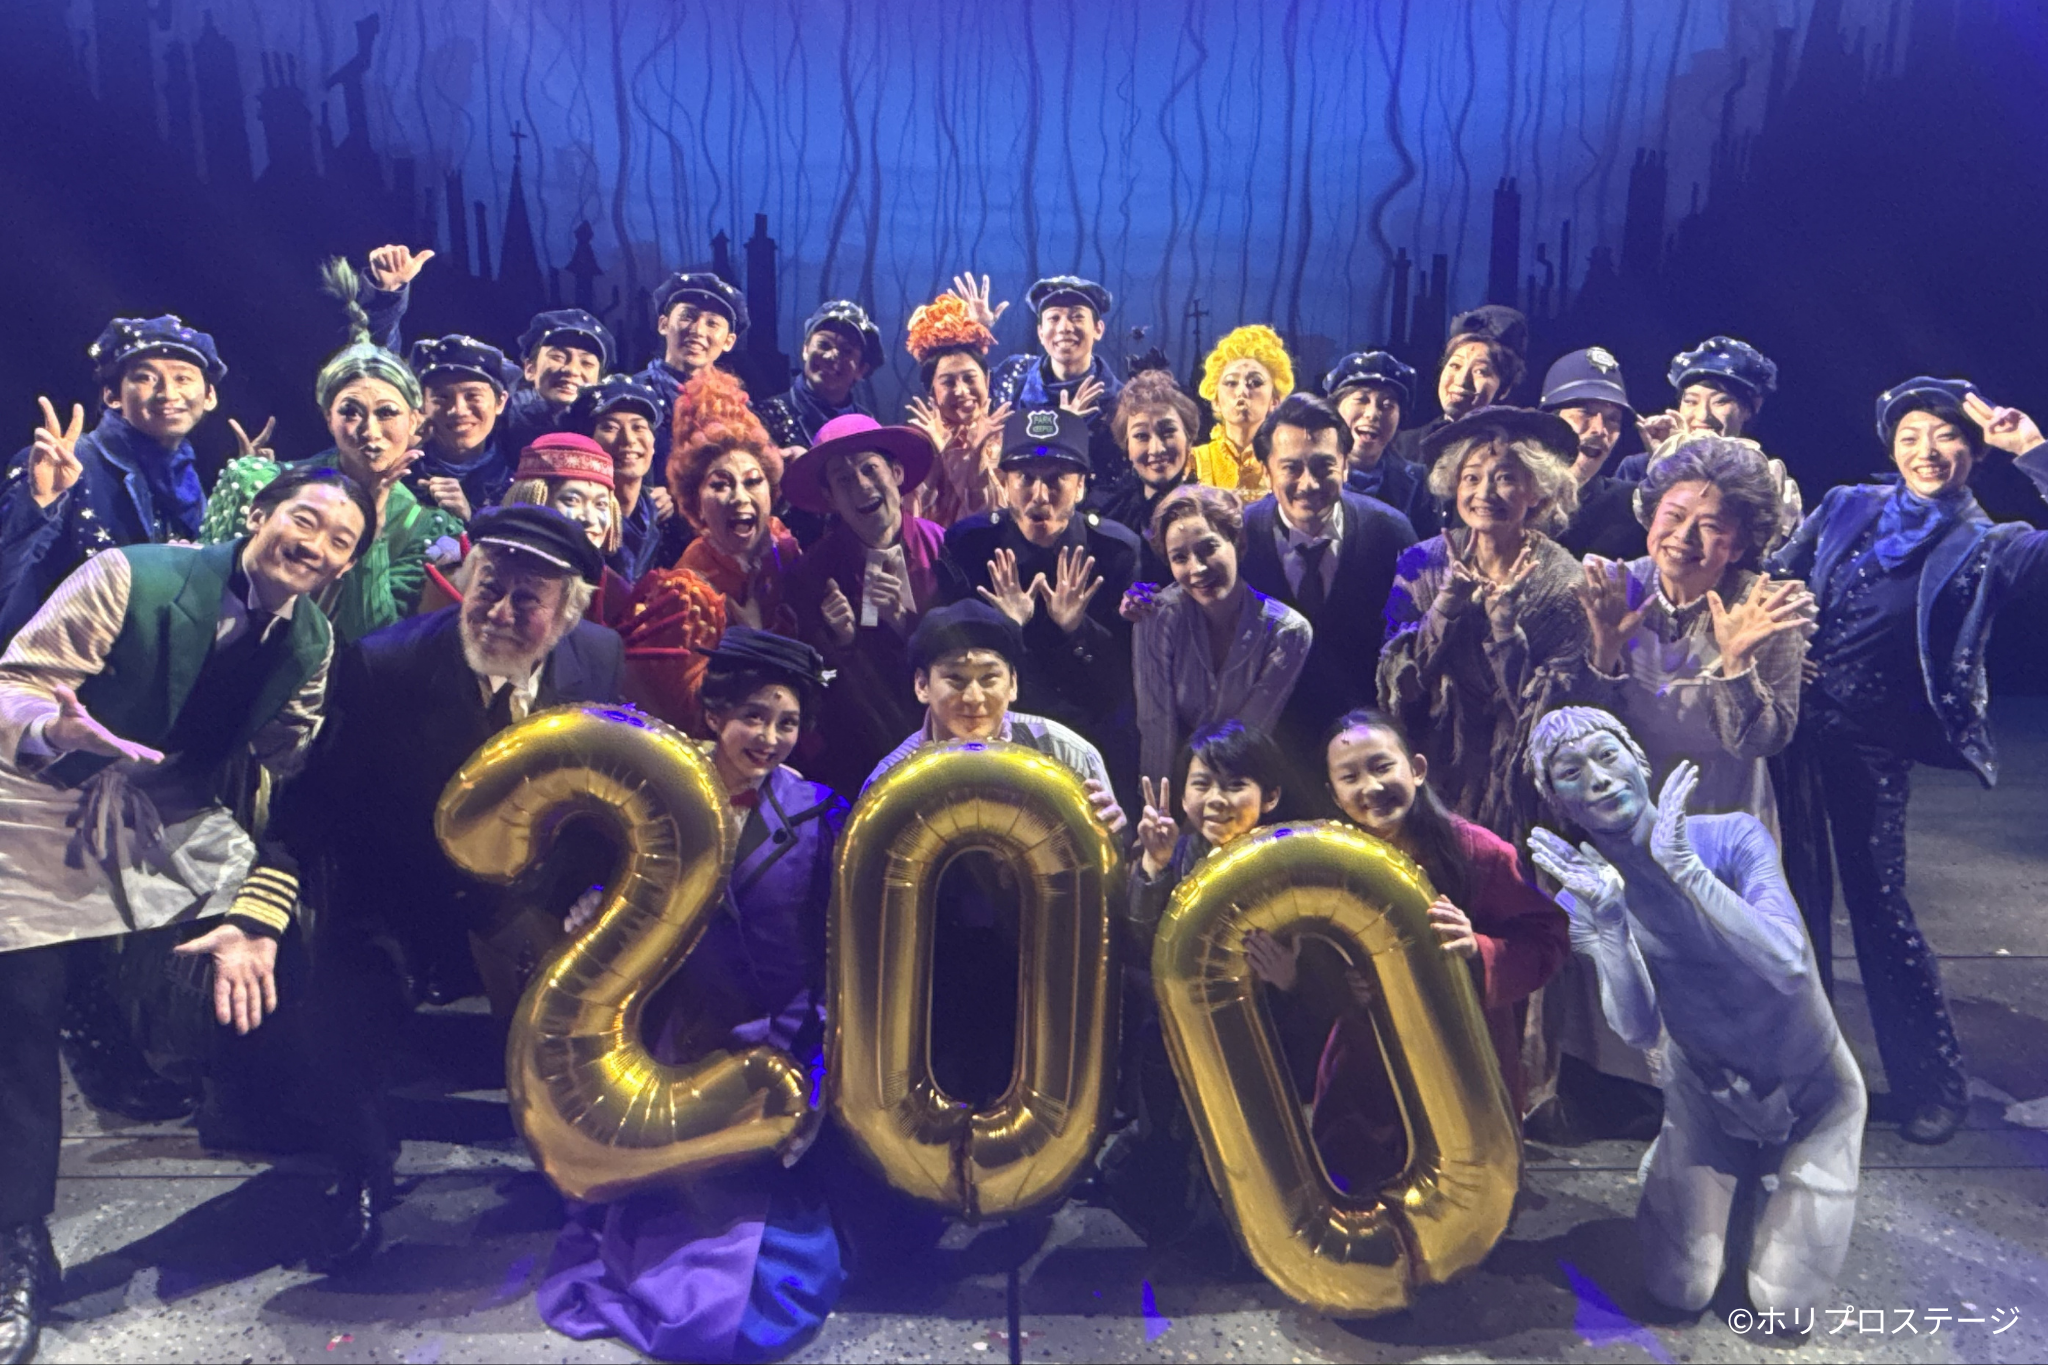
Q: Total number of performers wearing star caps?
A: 10